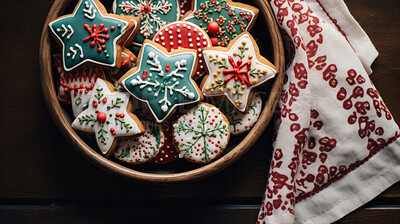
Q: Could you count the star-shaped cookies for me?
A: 5